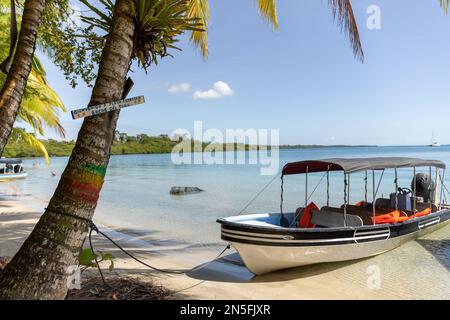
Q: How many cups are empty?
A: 0